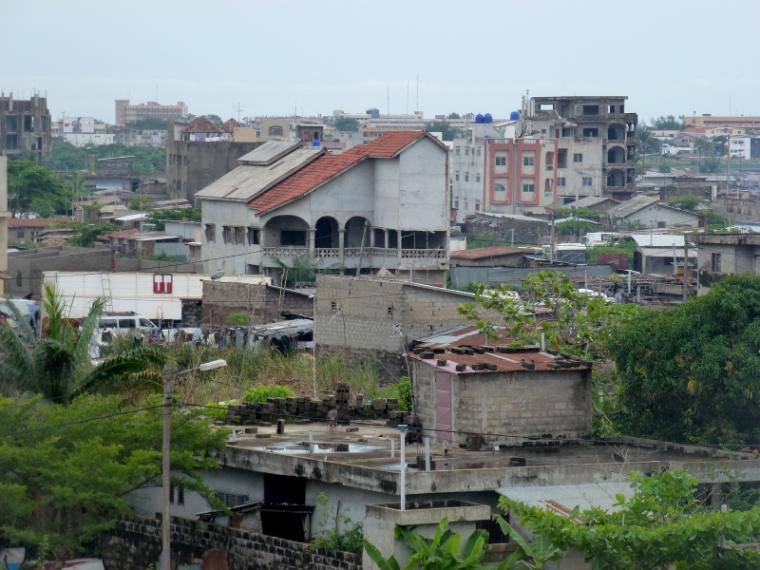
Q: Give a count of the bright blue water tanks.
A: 3